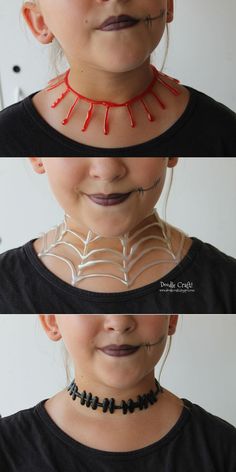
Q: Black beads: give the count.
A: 14